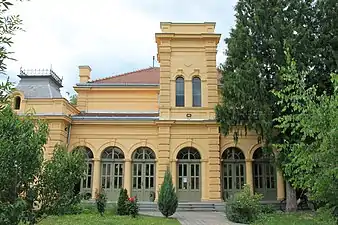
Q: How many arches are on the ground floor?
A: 6